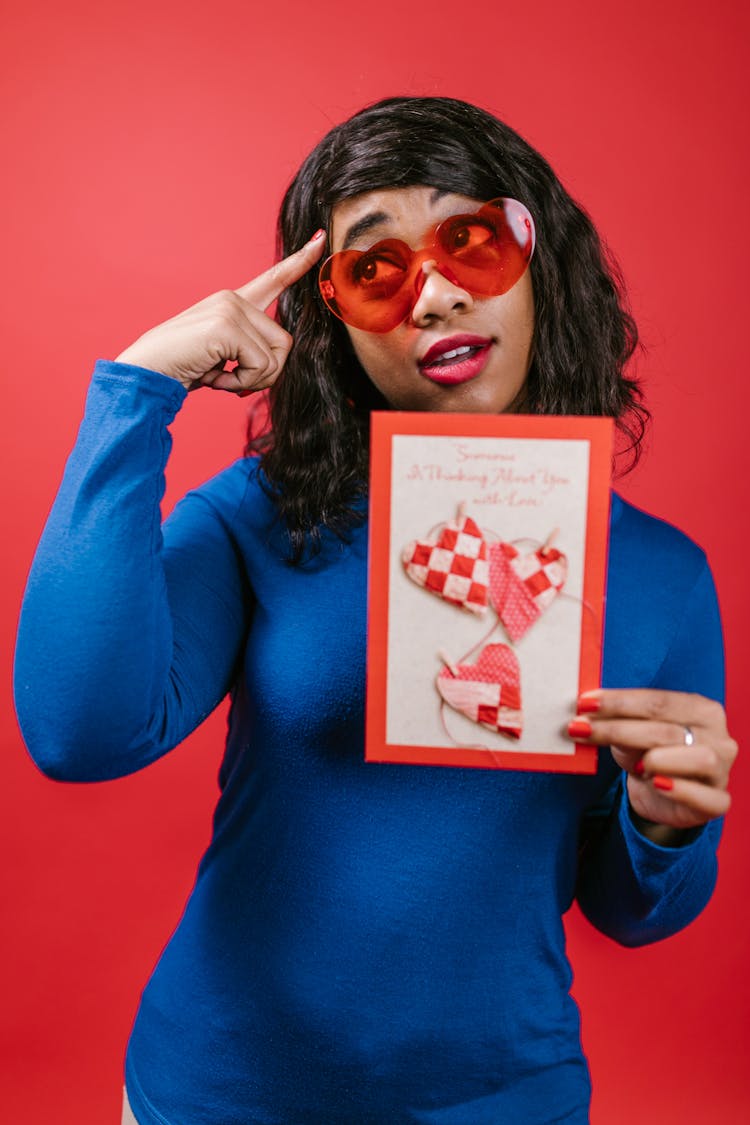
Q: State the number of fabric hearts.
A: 3